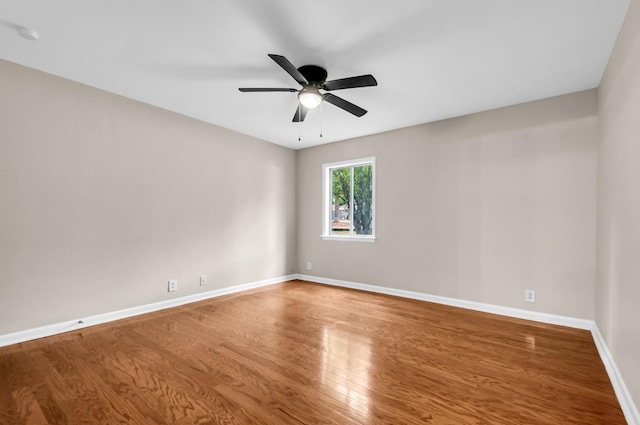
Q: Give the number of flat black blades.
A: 5